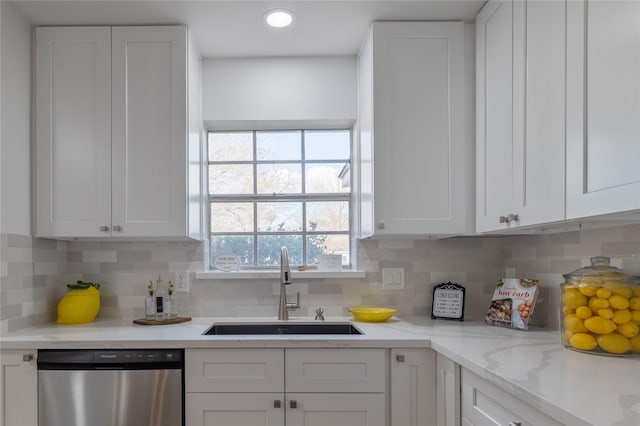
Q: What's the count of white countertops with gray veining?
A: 1